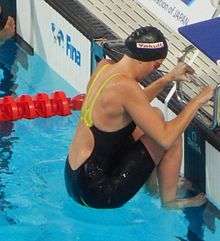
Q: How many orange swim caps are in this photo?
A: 0